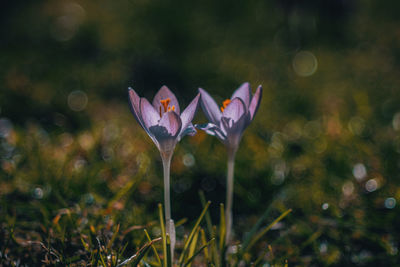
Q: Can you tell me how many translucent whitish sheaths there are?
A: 1